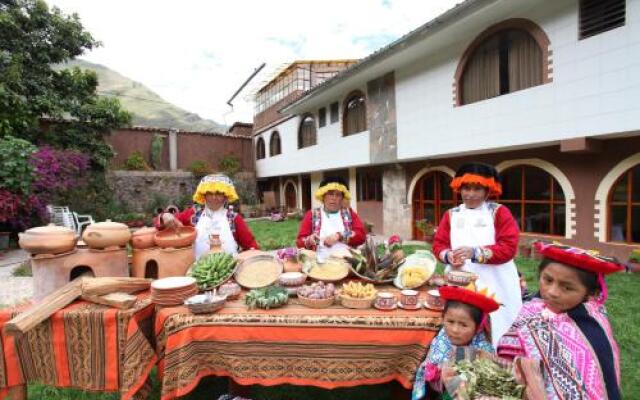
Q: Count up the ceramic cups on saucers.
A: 3